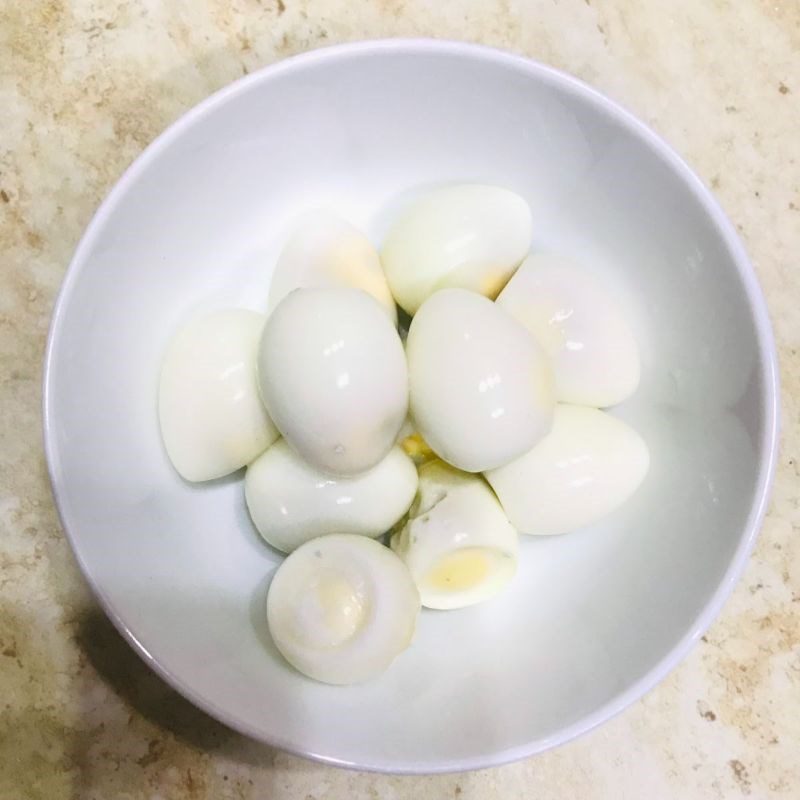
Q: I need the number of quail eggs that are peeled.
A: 10